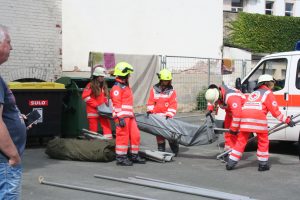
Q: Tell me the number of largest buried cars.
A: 0